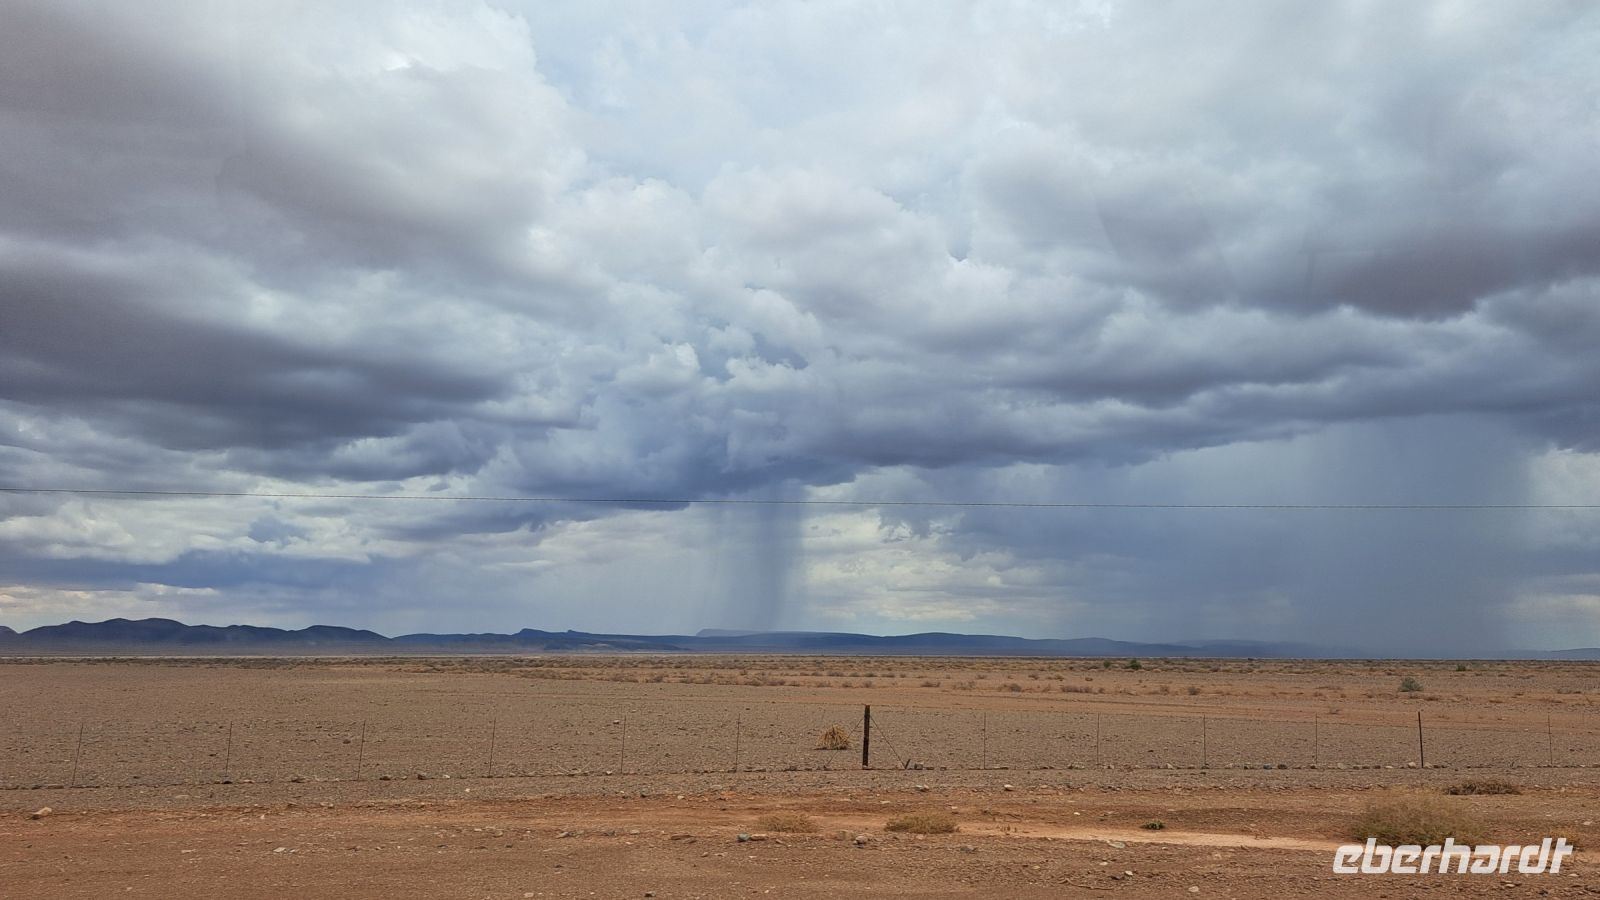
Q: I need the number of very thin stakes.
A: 11